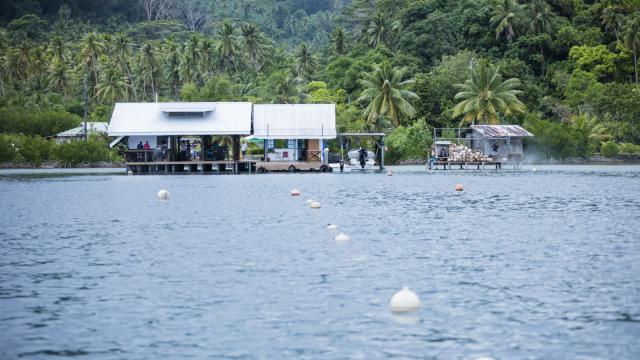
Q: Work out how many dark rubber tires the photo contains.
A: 3